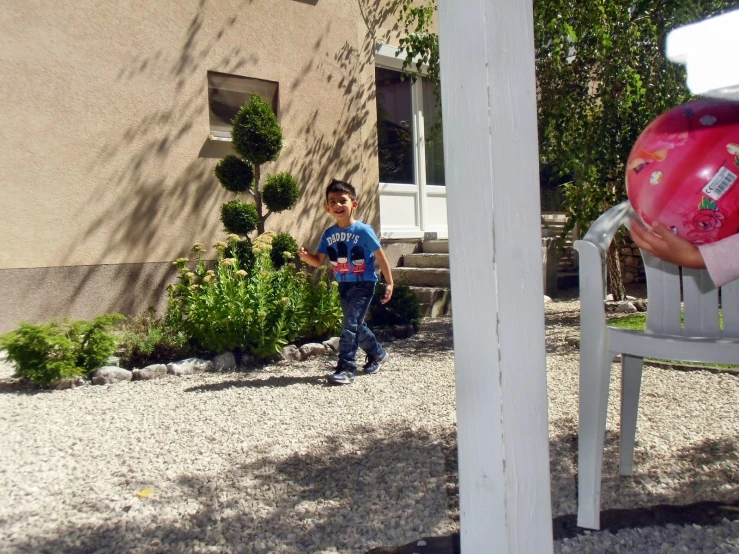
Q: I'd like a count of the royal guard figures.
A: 3